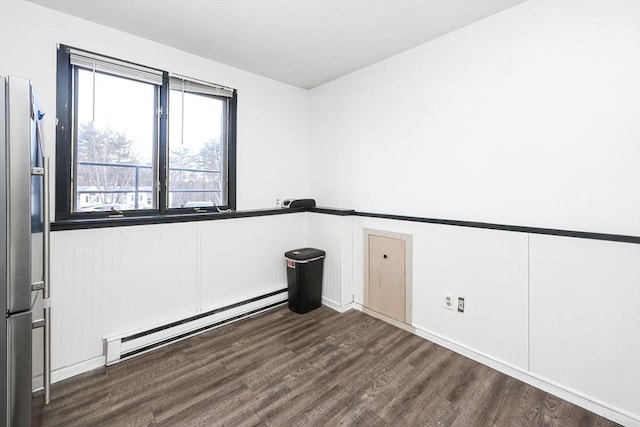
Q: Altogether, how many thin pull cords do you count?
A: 2